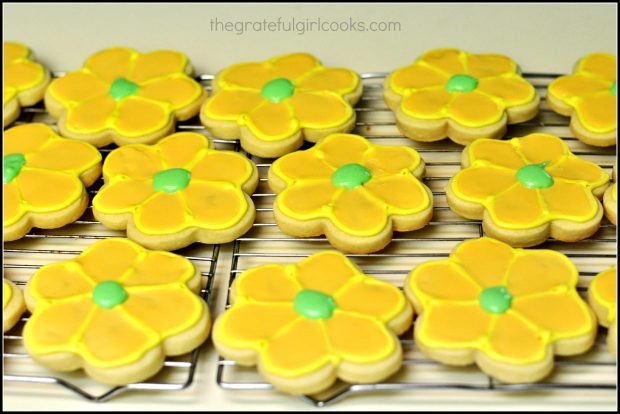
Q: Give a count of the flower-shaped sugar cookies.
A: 15